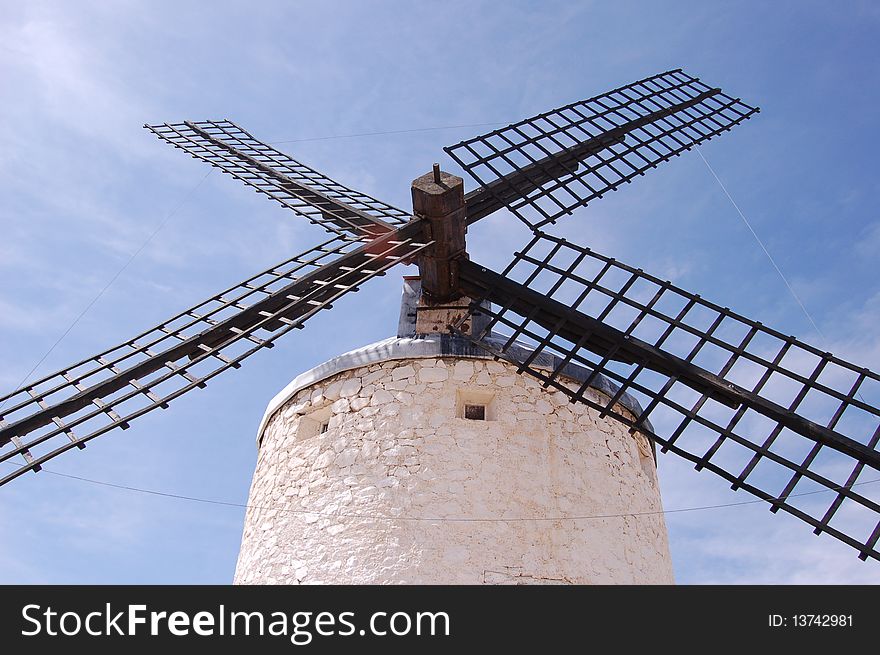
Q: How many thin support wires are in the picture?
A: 4